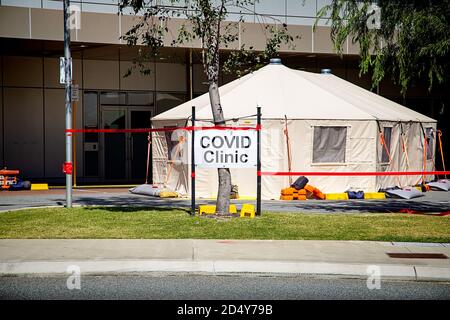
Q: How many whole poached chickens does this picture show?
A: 0